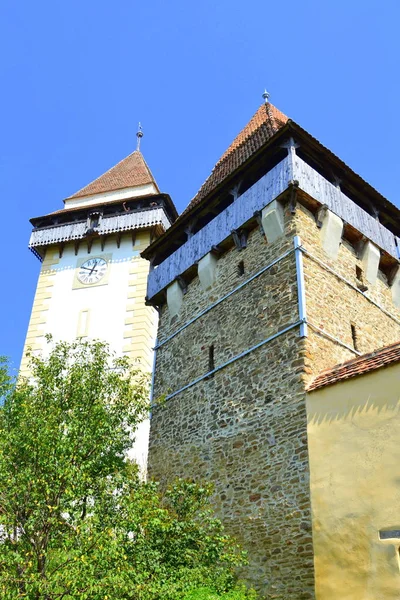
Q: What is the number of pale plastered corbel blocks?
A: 6